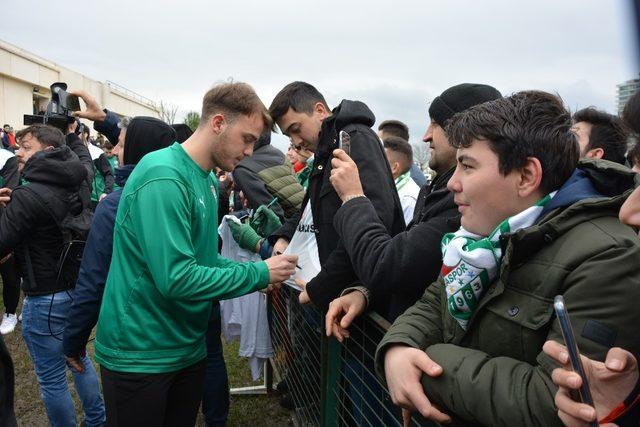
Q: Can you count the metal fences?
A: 1